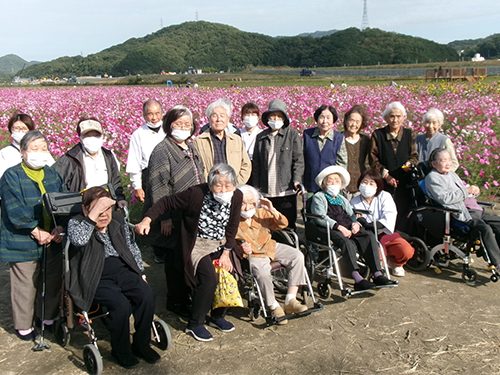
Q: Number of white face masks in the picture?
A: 11